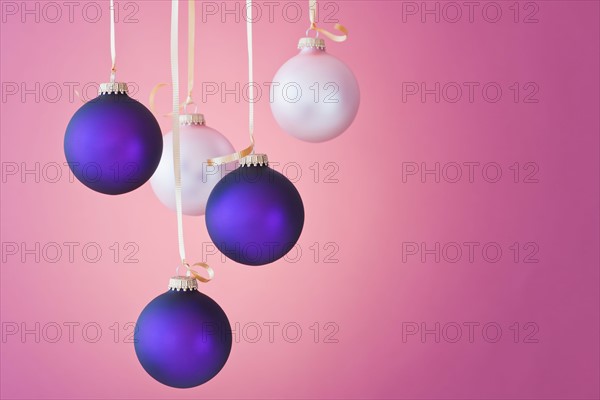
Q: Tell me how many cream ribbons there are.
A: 5